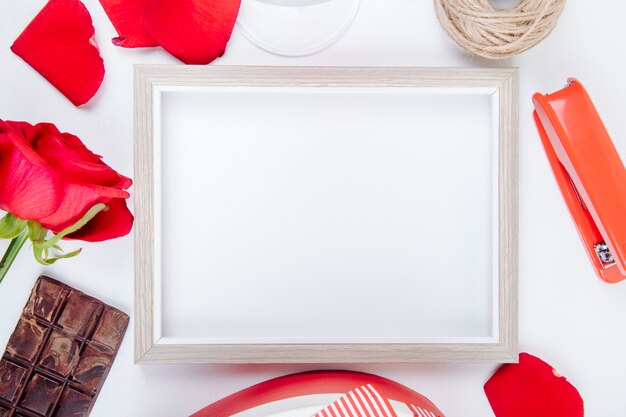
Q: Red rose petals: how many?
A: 4